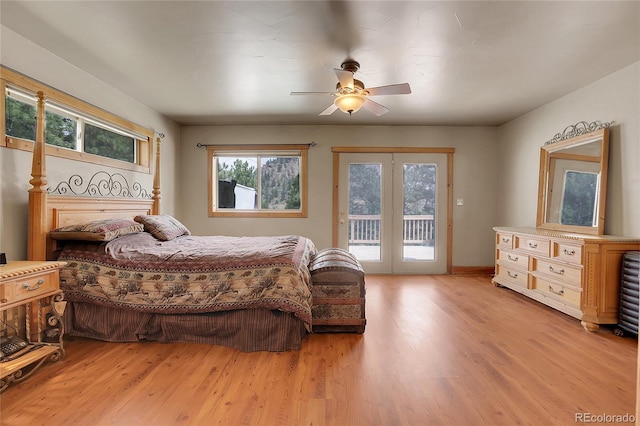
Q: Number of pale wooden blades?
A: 5